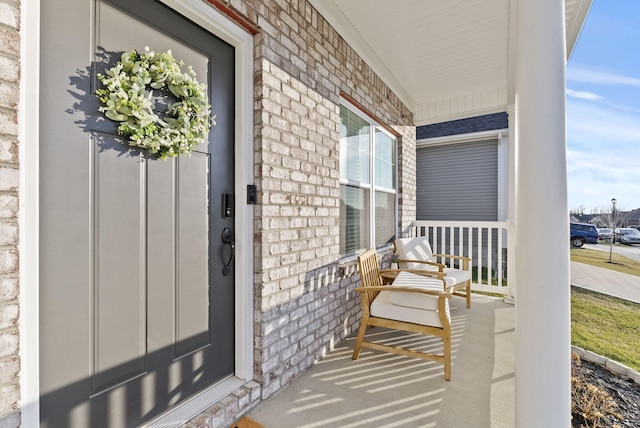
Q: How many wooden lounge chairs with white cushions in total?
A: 2